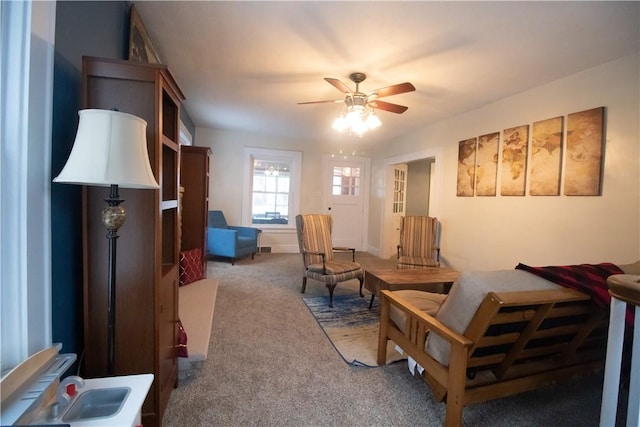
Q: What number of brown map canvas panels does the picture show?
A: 5